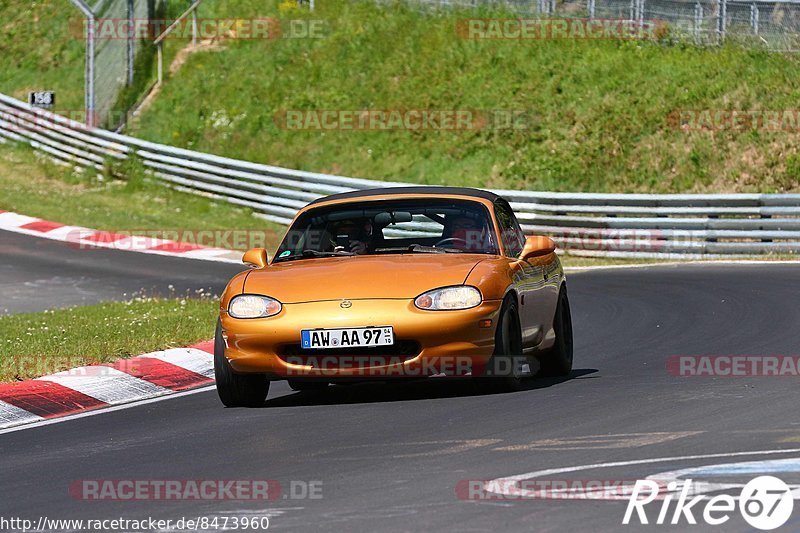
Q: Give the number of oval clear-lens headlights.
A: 2